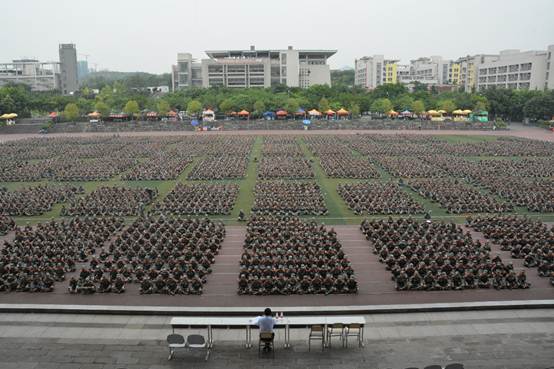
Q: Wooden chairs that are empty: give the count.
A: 3